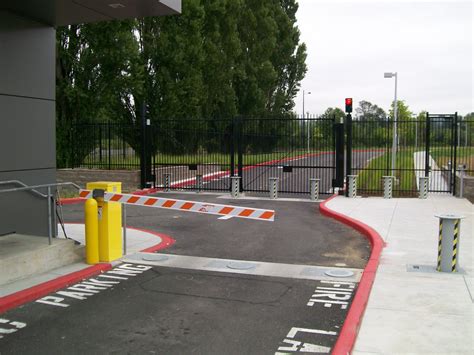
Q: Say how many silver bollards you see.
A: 9